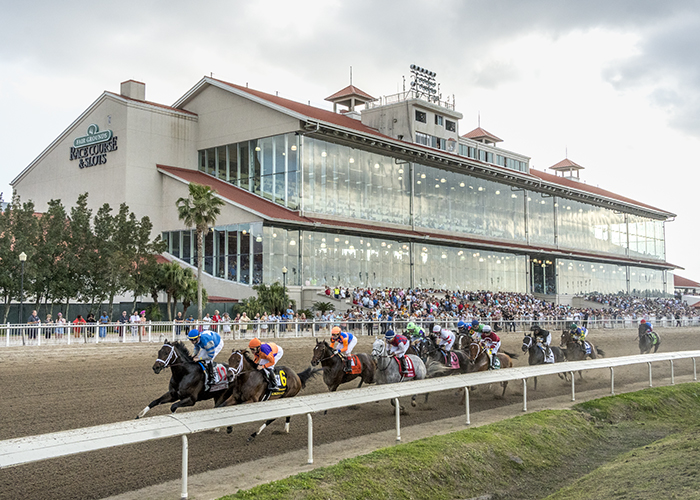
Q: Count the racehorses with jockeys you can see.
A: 12